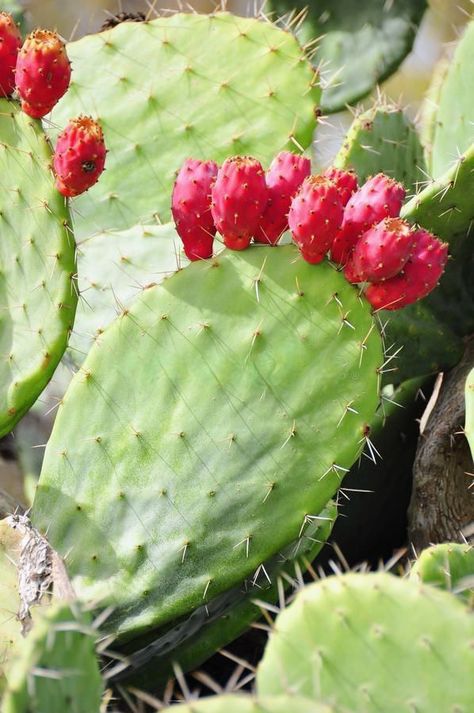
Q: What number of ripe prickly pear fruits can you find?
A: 11